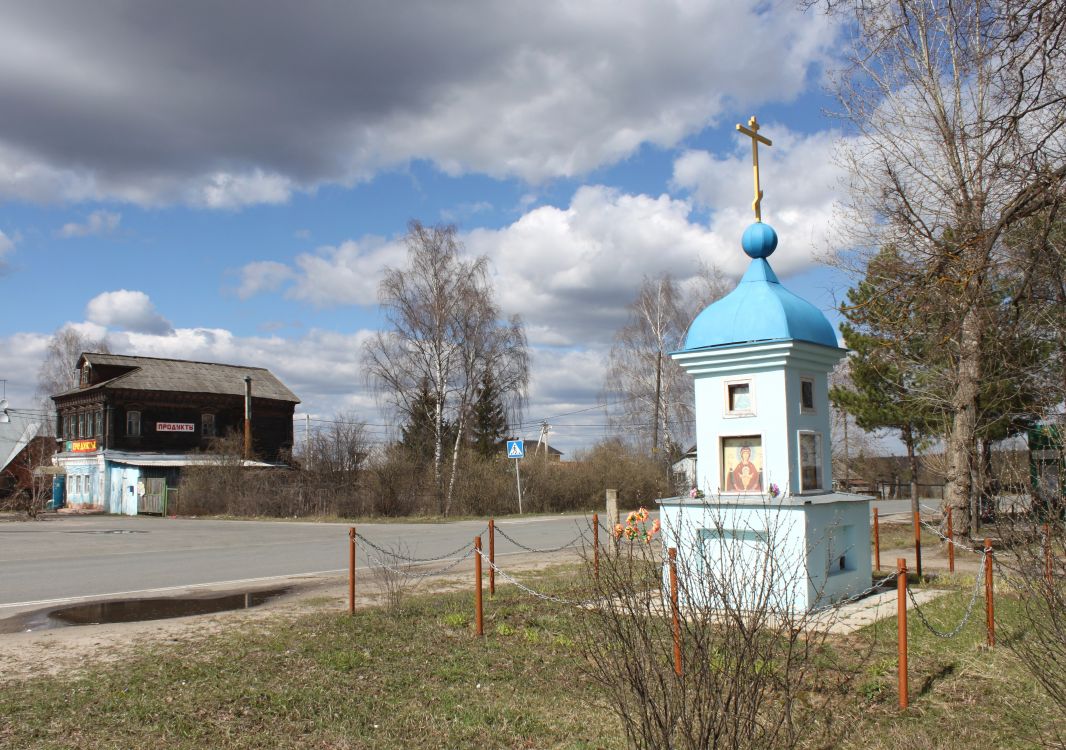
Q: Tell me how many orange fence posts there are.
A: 11